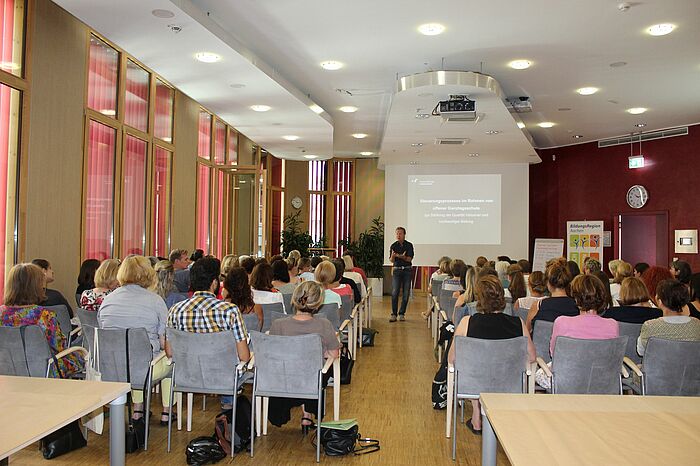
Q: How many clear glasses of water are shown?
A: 0